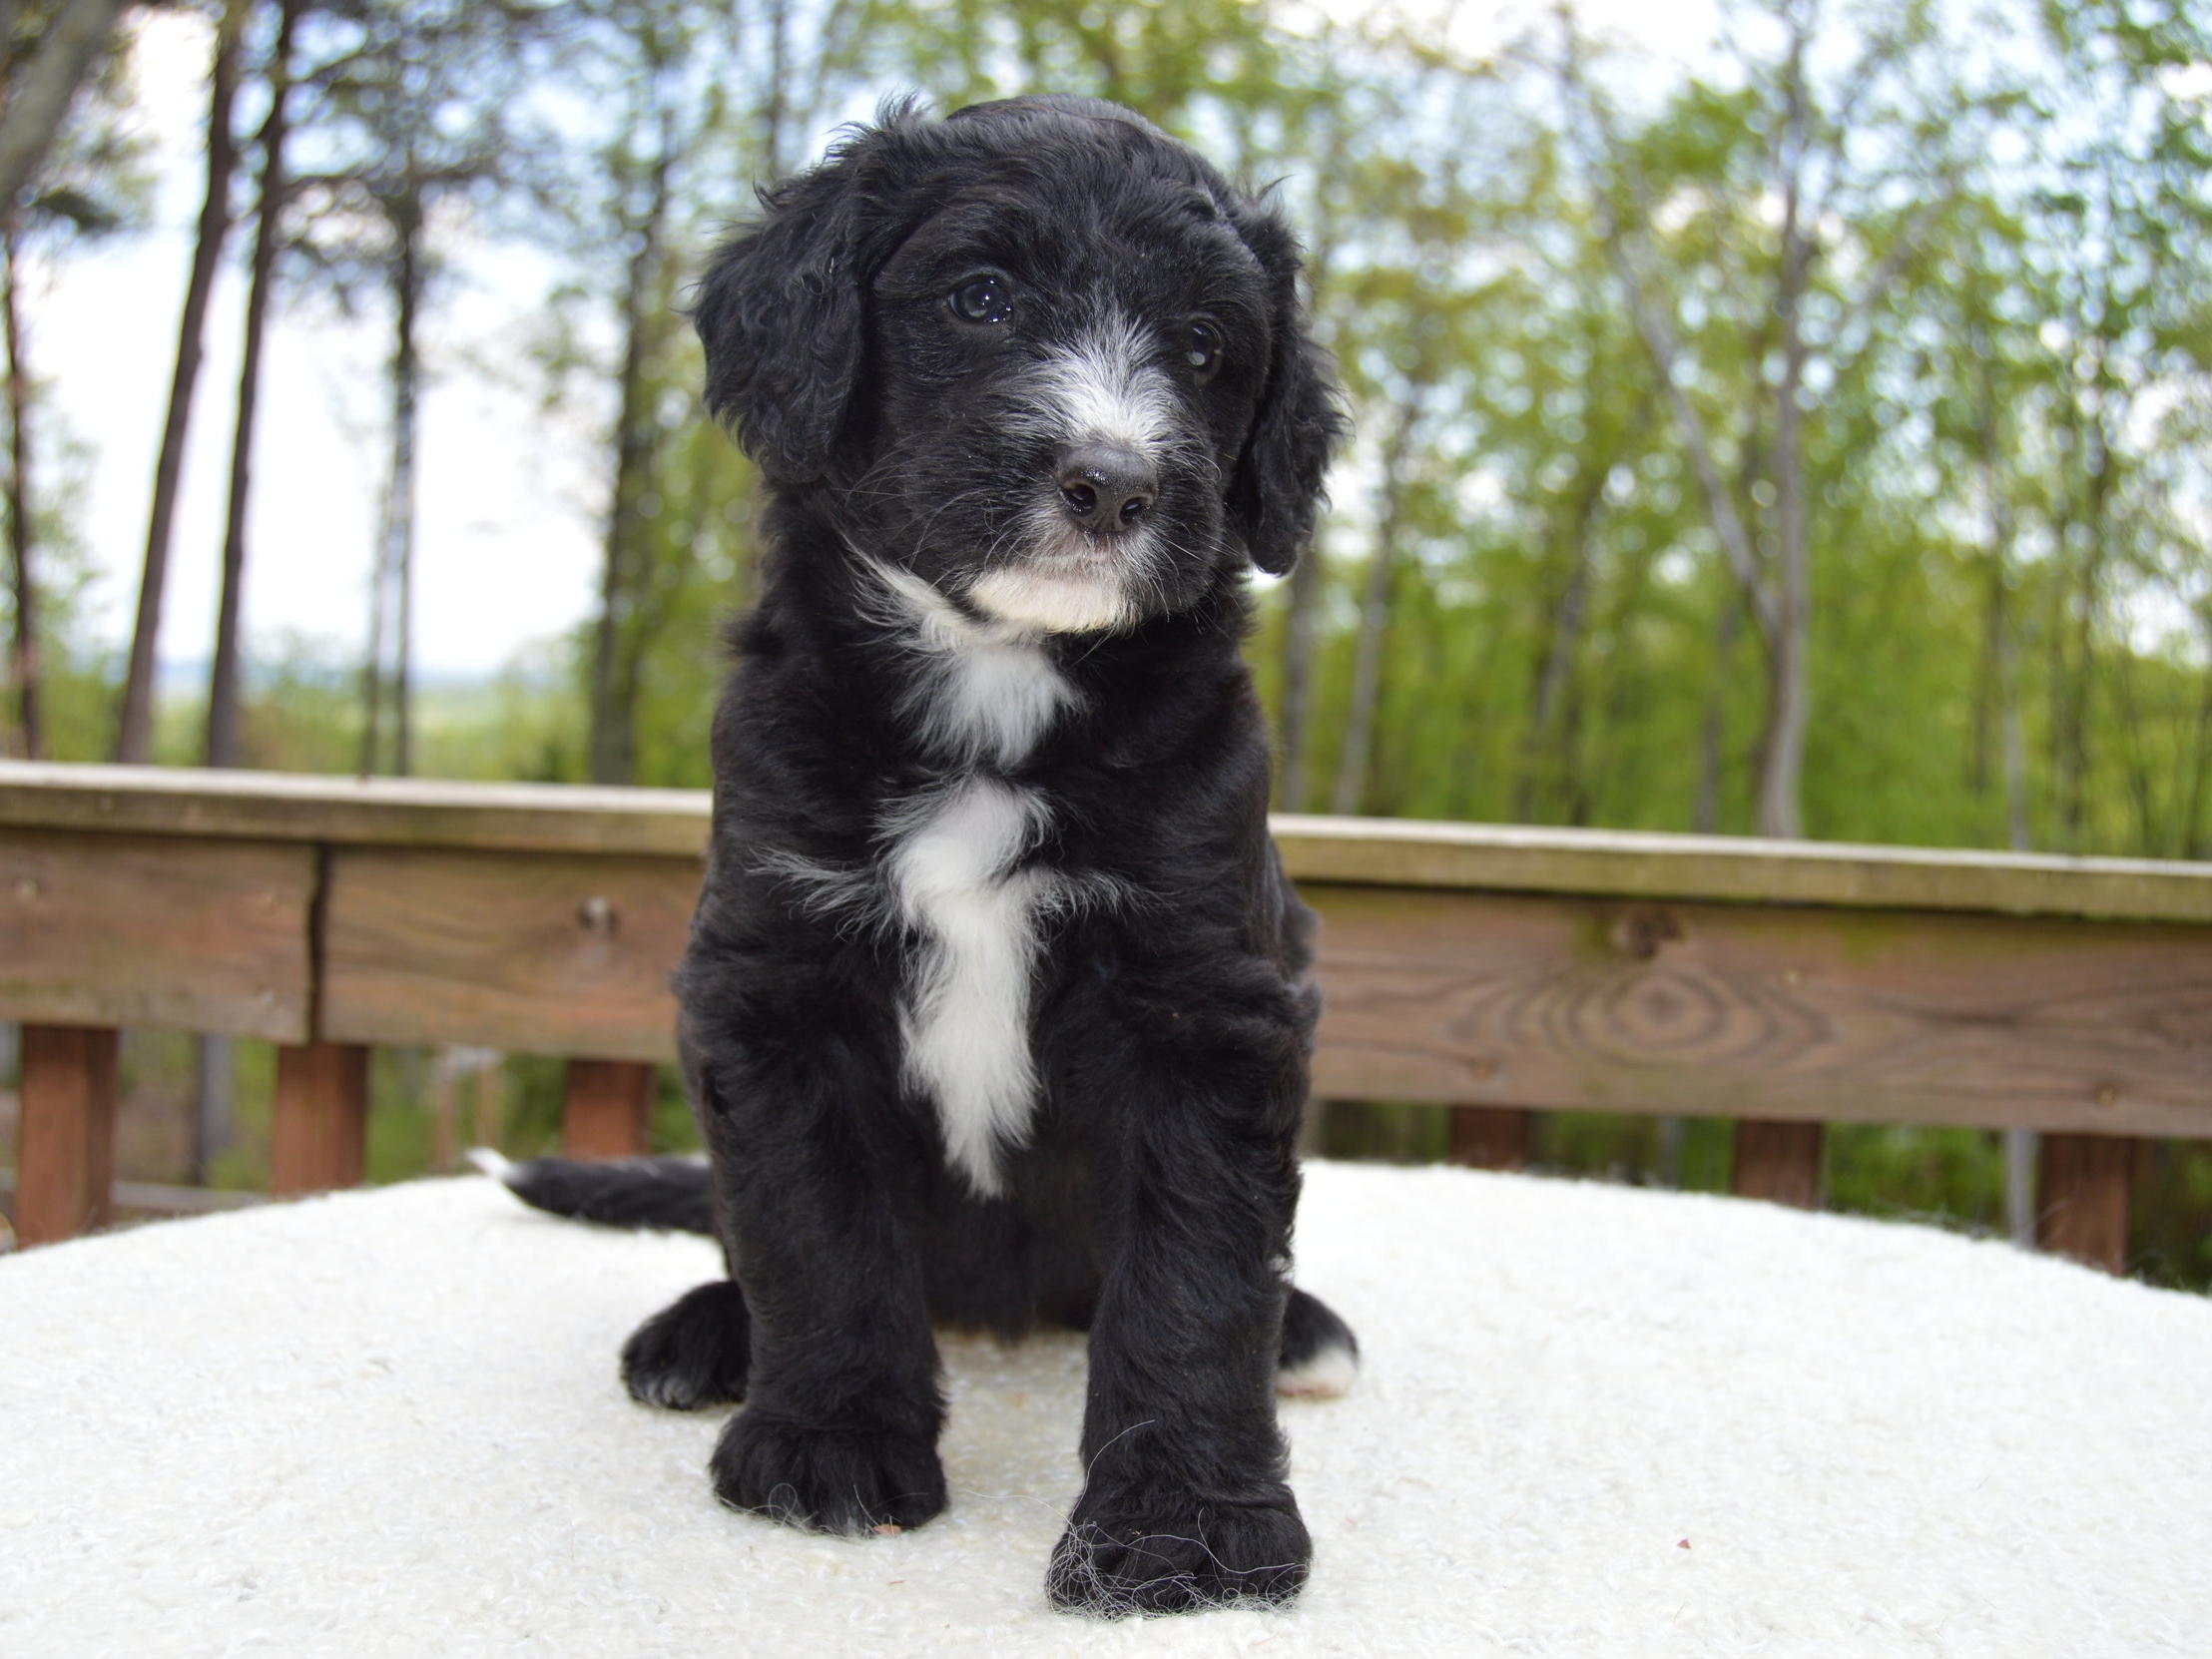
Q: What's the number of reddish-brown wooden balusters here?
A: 6